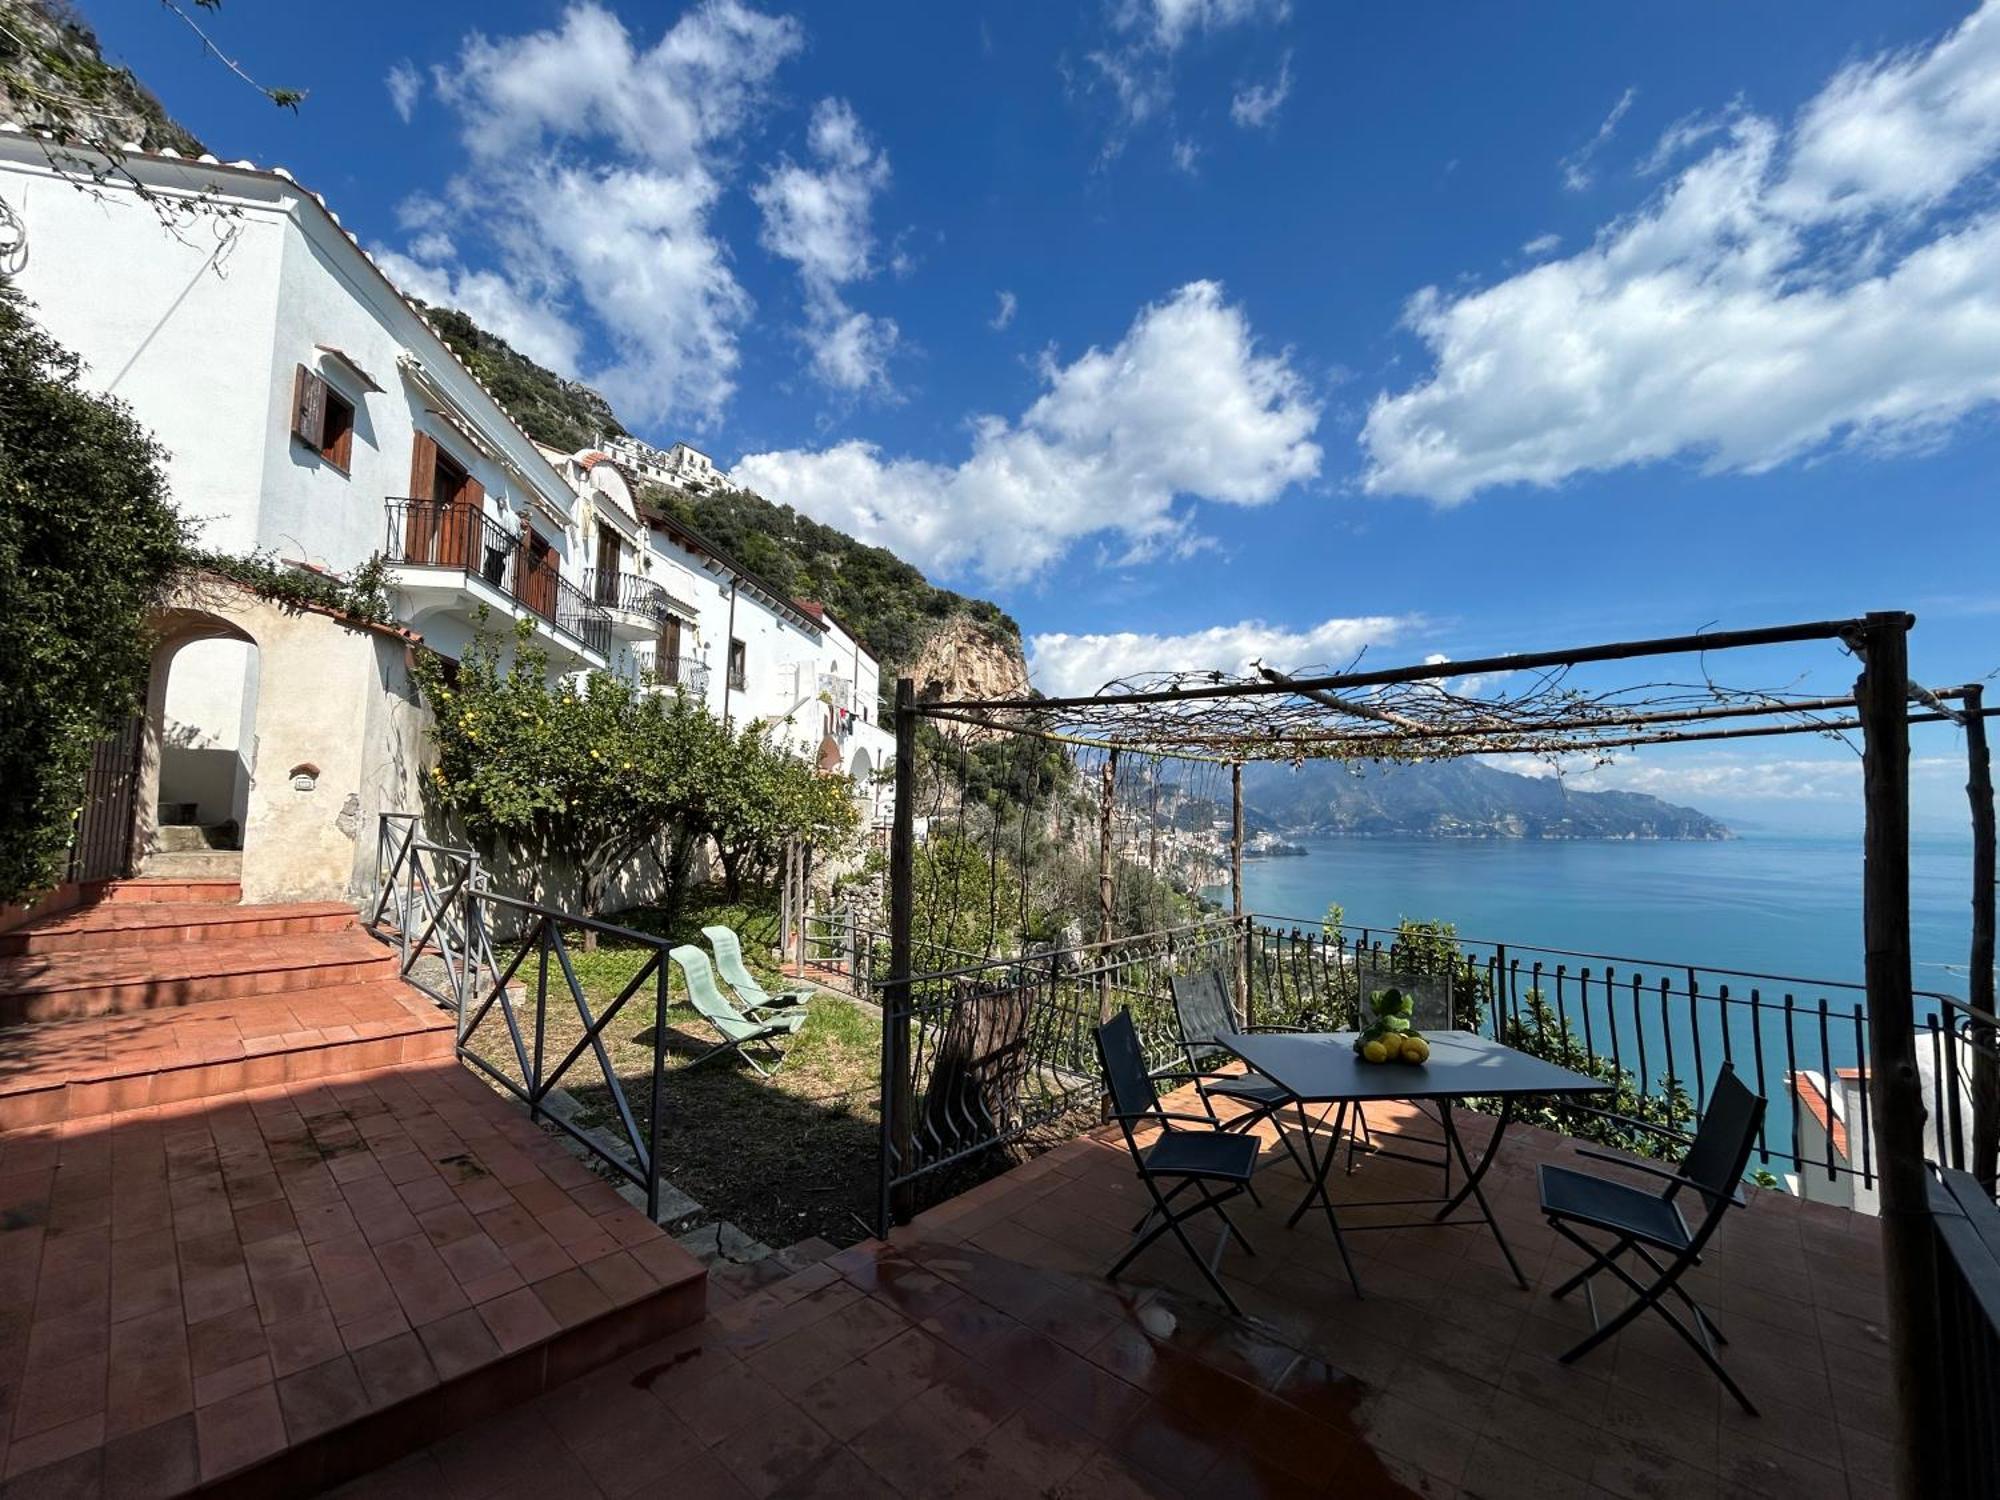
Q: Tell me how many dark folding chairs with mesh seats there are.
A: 4